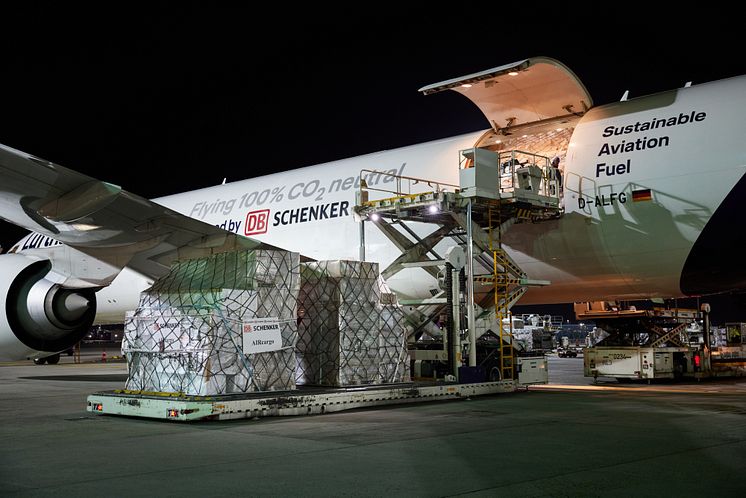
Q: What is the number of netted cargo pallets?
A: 2